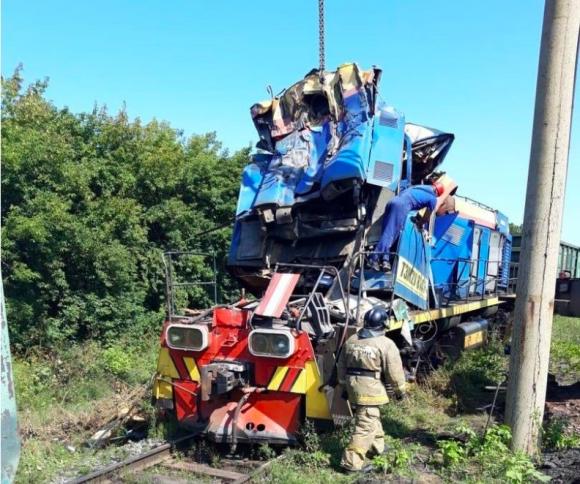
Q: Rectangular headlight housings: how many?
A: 2